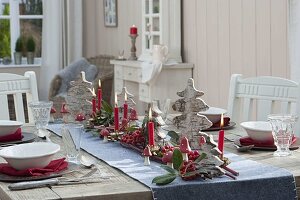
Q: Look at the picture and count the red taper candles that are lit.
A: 6